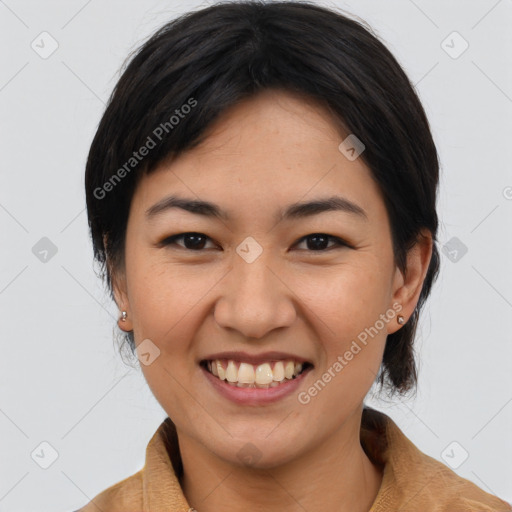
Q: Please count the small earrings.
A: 2